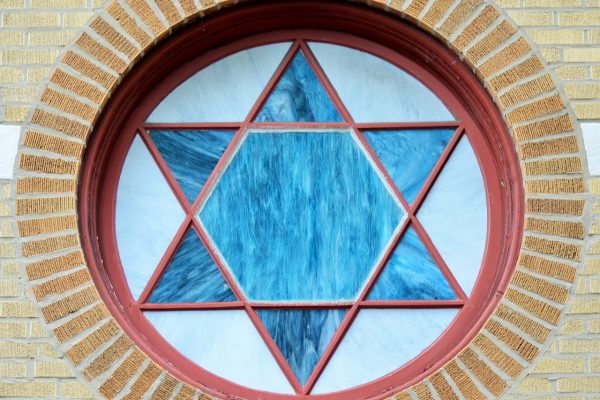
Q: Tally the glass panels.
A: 13